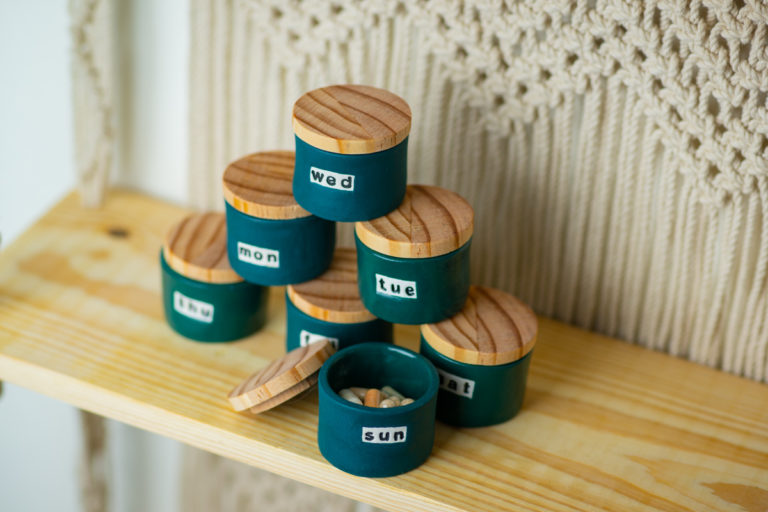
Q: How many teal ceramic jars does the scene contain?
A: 7